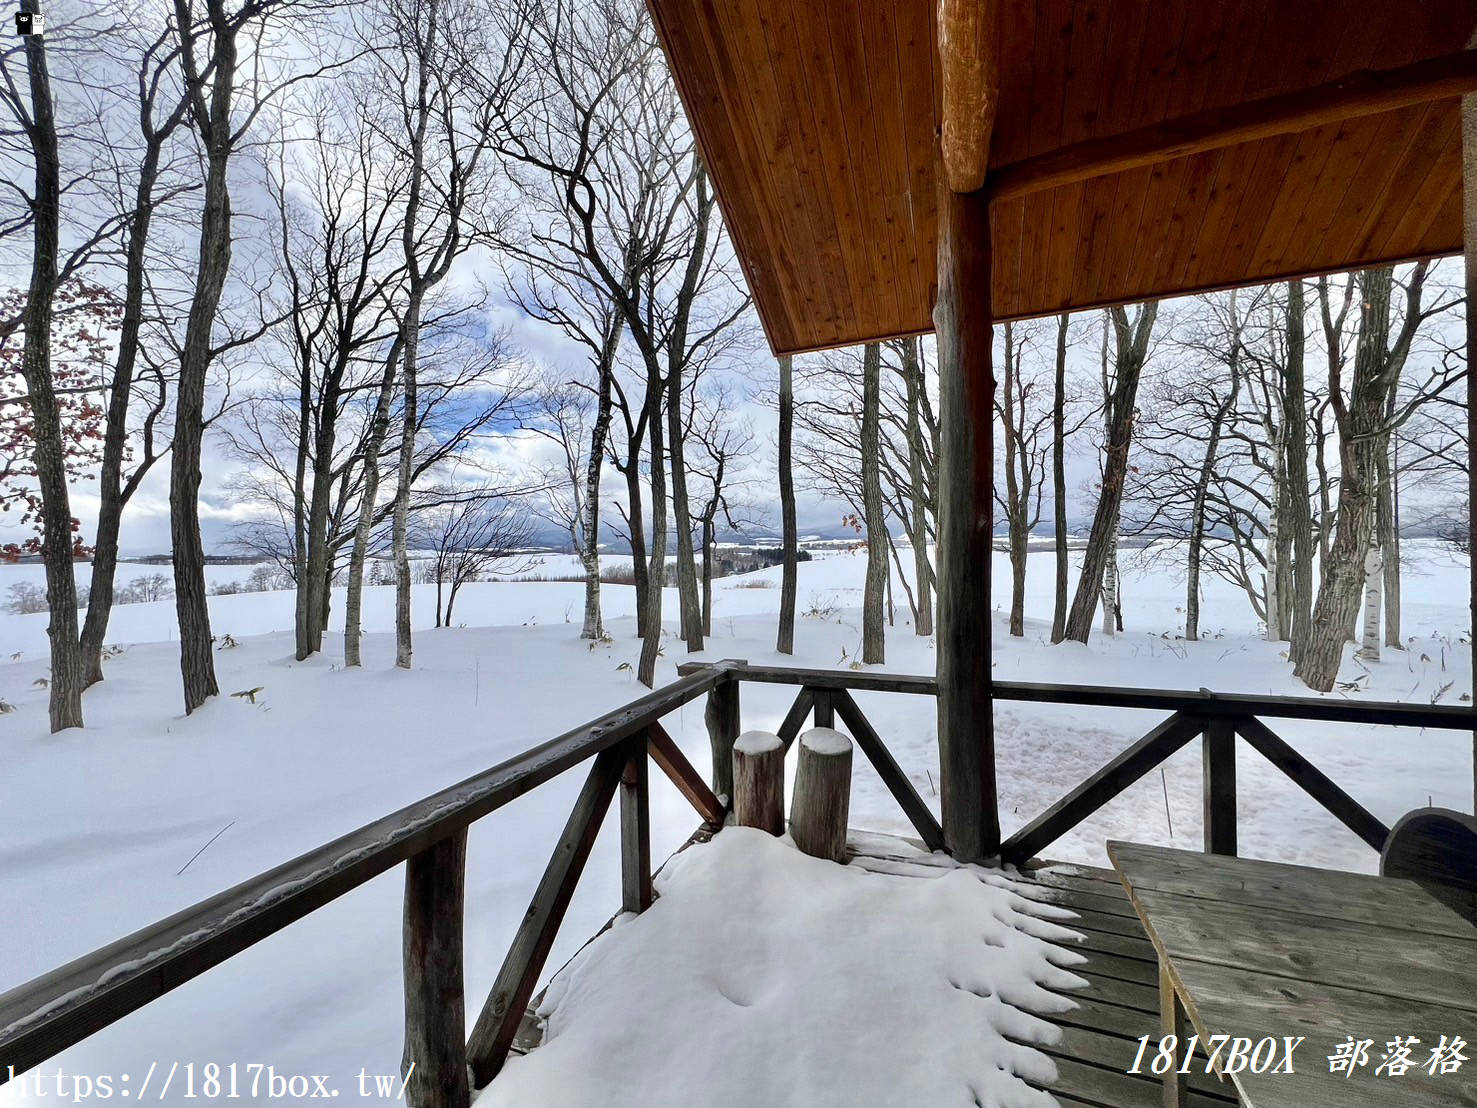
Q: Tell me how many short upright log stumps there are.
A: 2